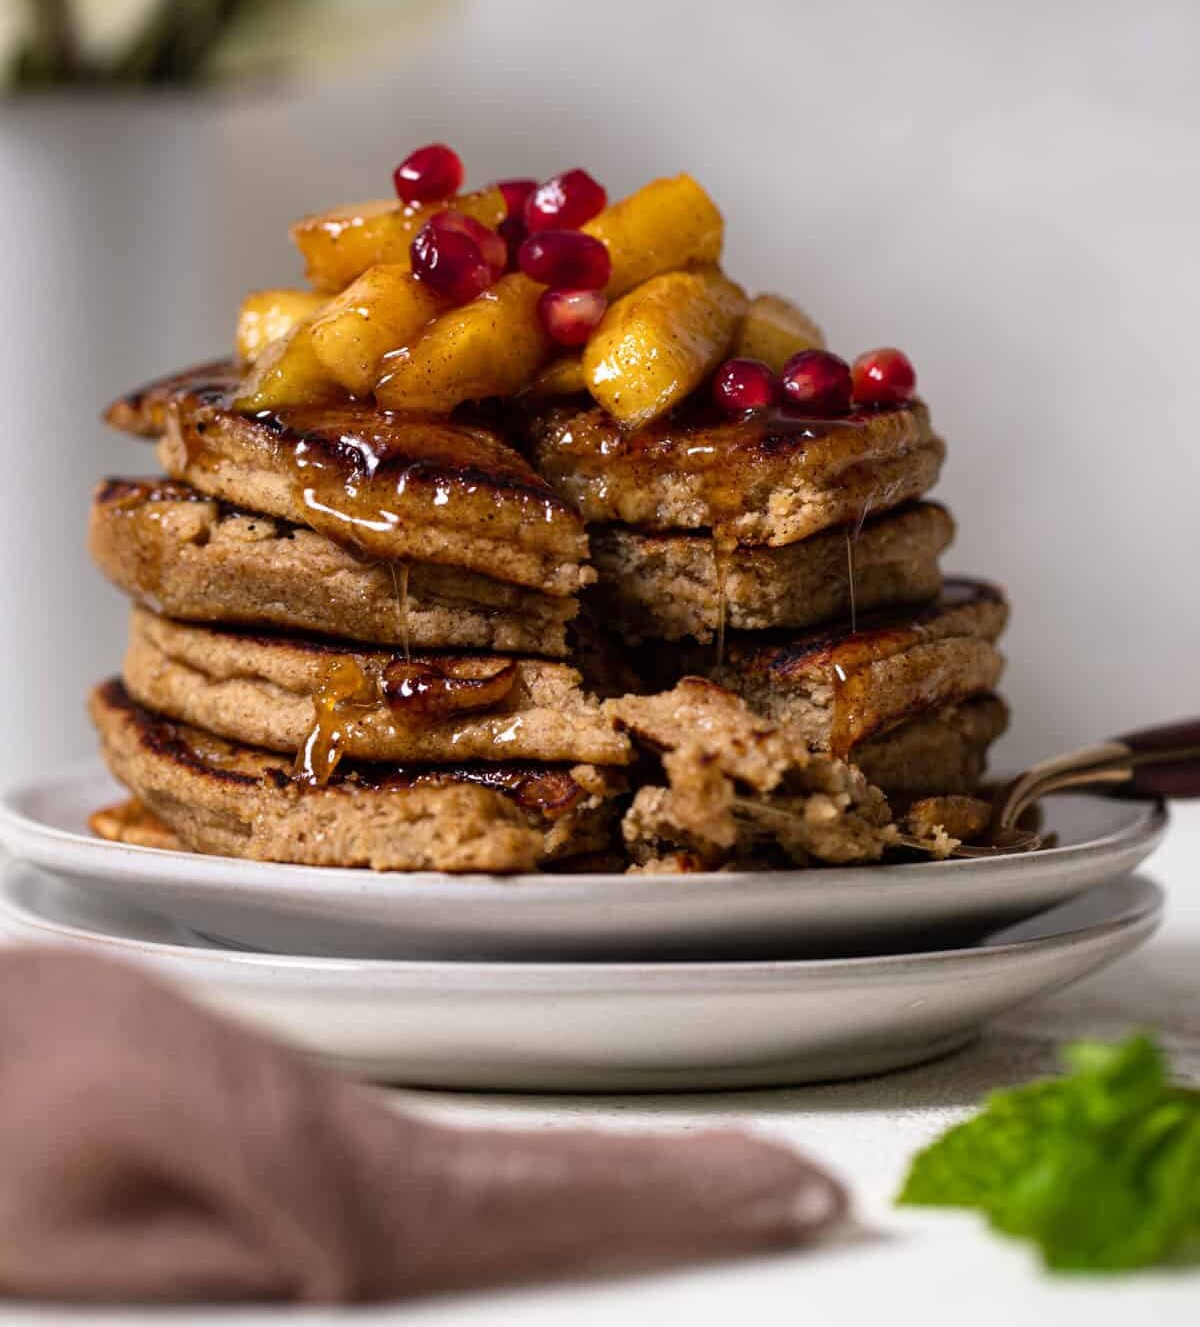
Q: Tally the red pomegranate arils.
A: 10